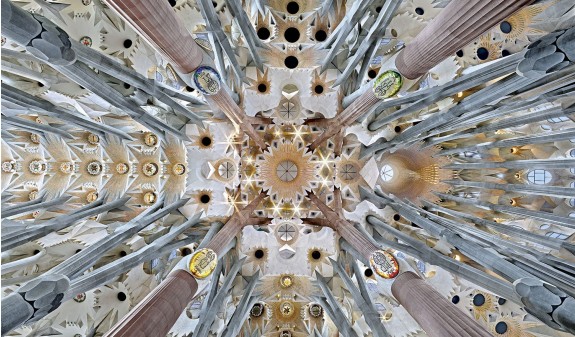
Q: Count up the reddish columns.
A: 4